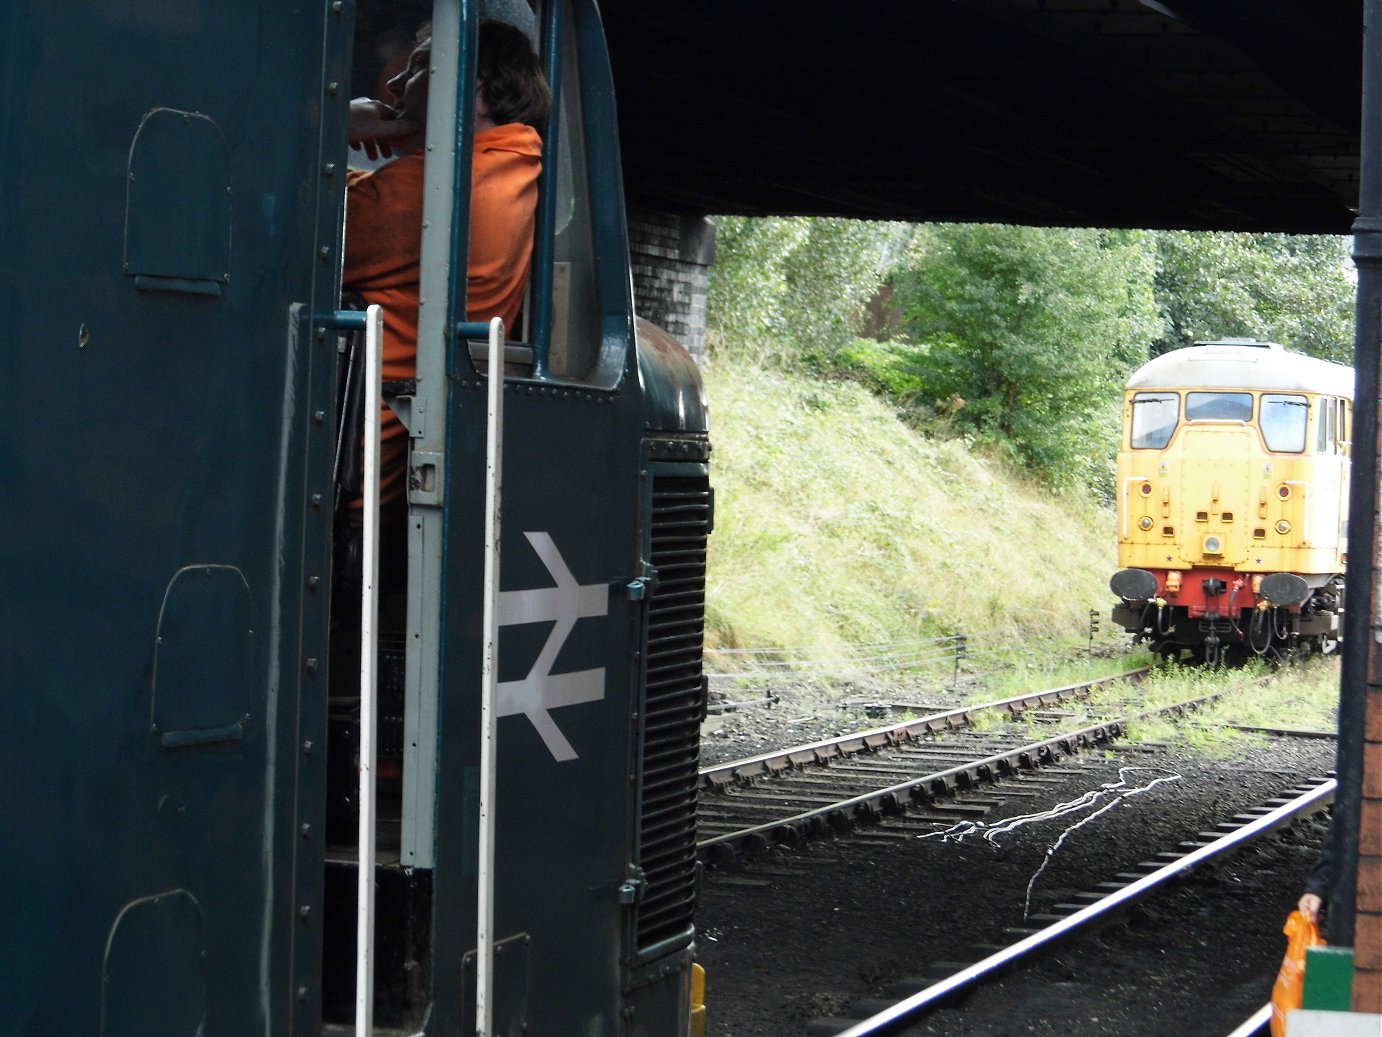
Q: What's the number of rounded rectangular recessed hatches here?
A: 3